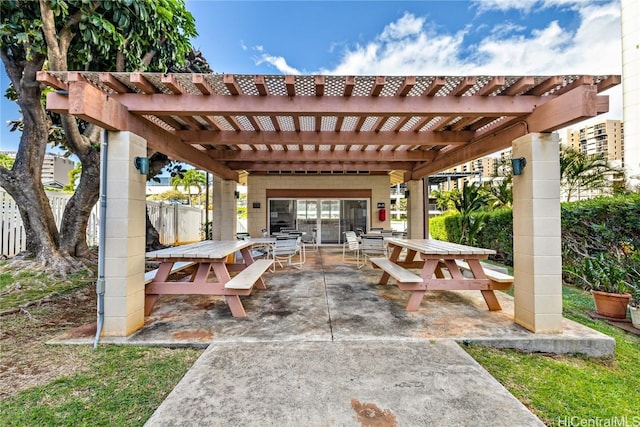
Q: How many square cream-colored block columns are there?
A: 4